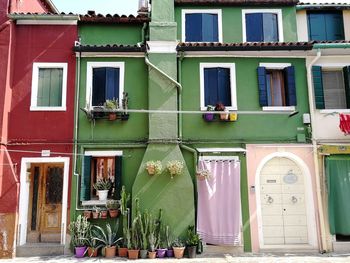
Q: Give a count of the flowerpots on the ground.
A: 11